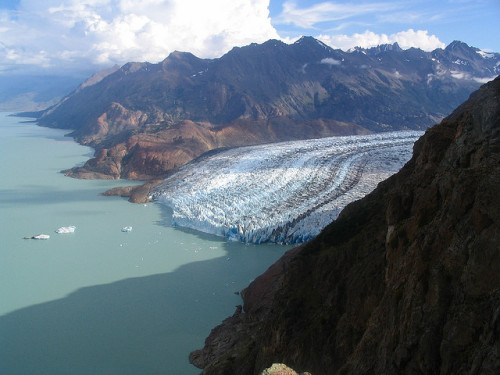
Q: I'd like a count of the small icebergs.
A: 3